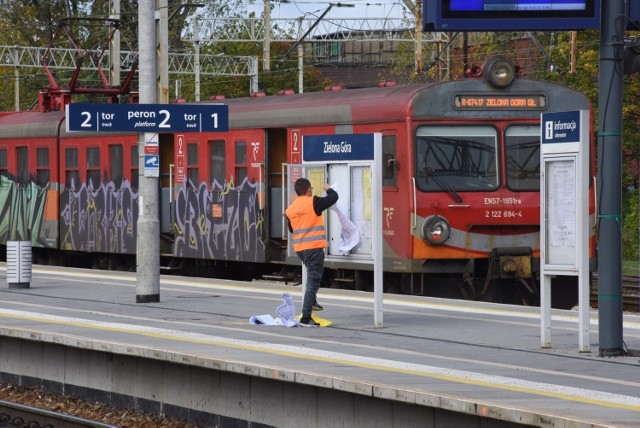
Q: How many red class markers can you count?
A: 2